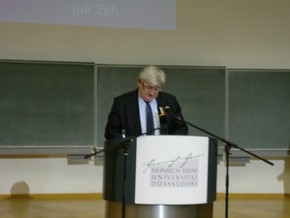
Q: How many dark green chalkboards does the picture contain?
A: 3